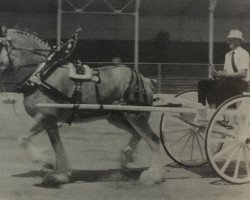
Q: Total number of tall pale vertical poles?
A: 3